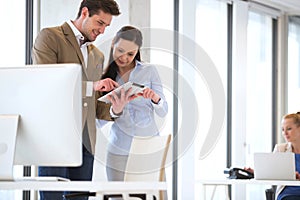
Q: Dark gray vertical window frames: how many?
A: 4